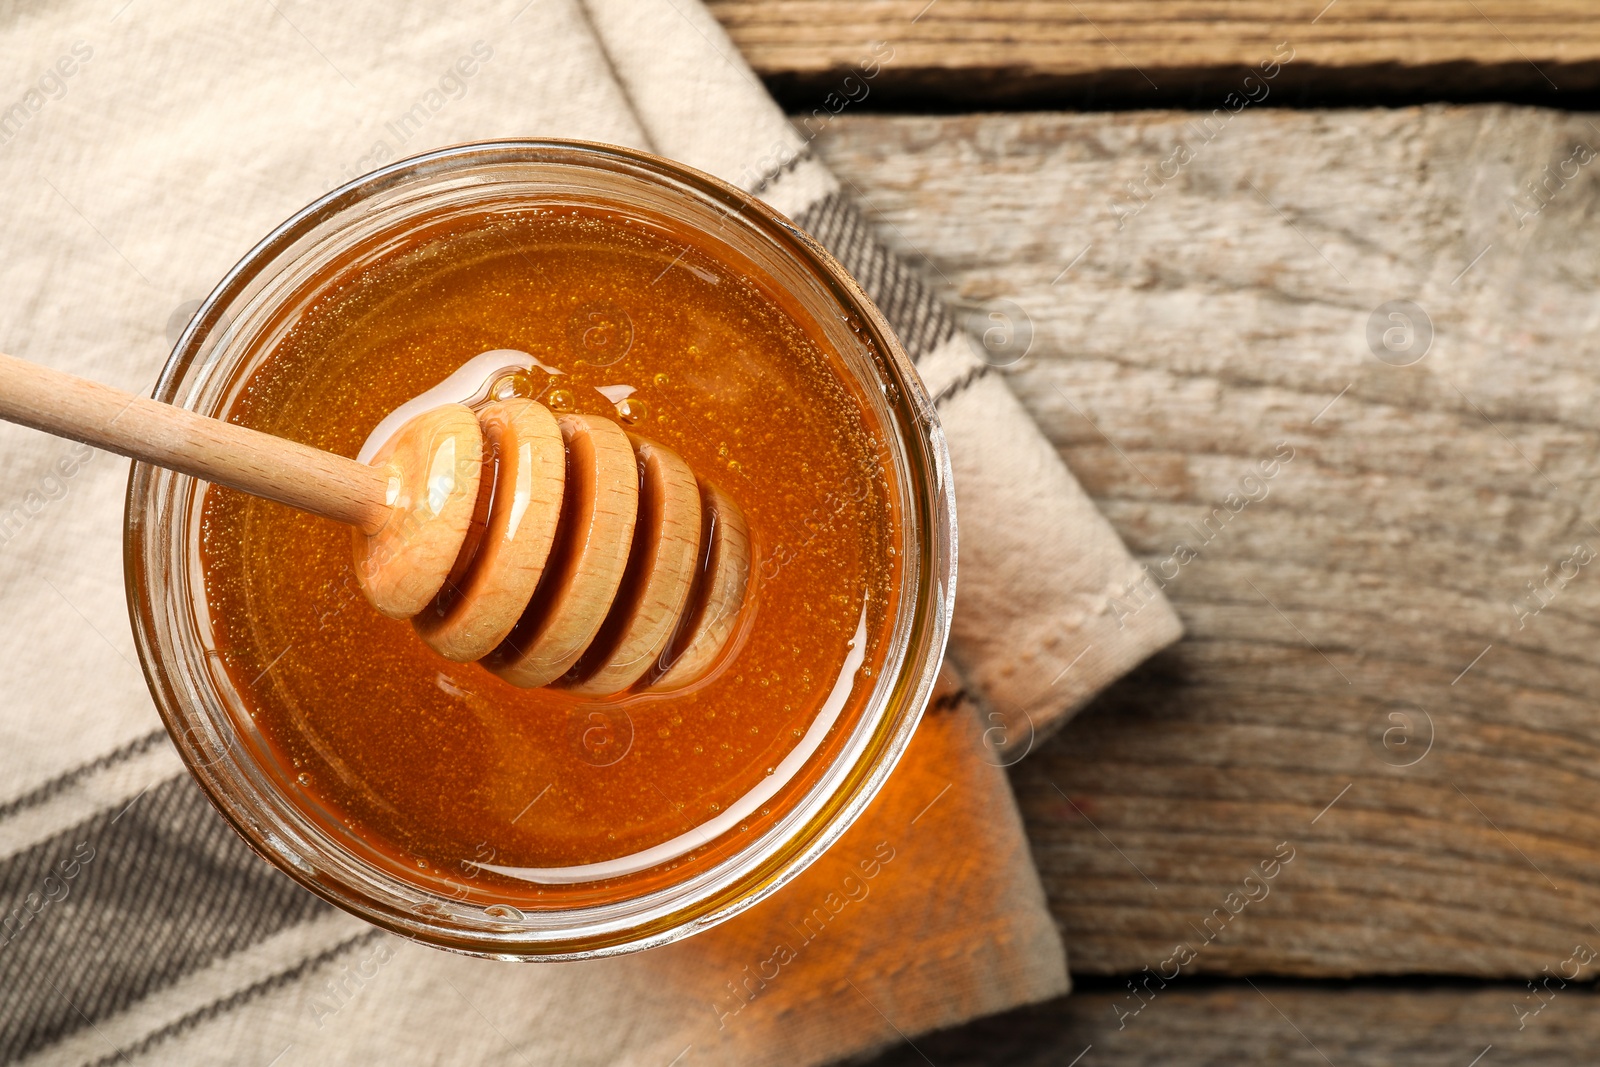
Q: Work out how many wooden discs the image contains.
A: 5